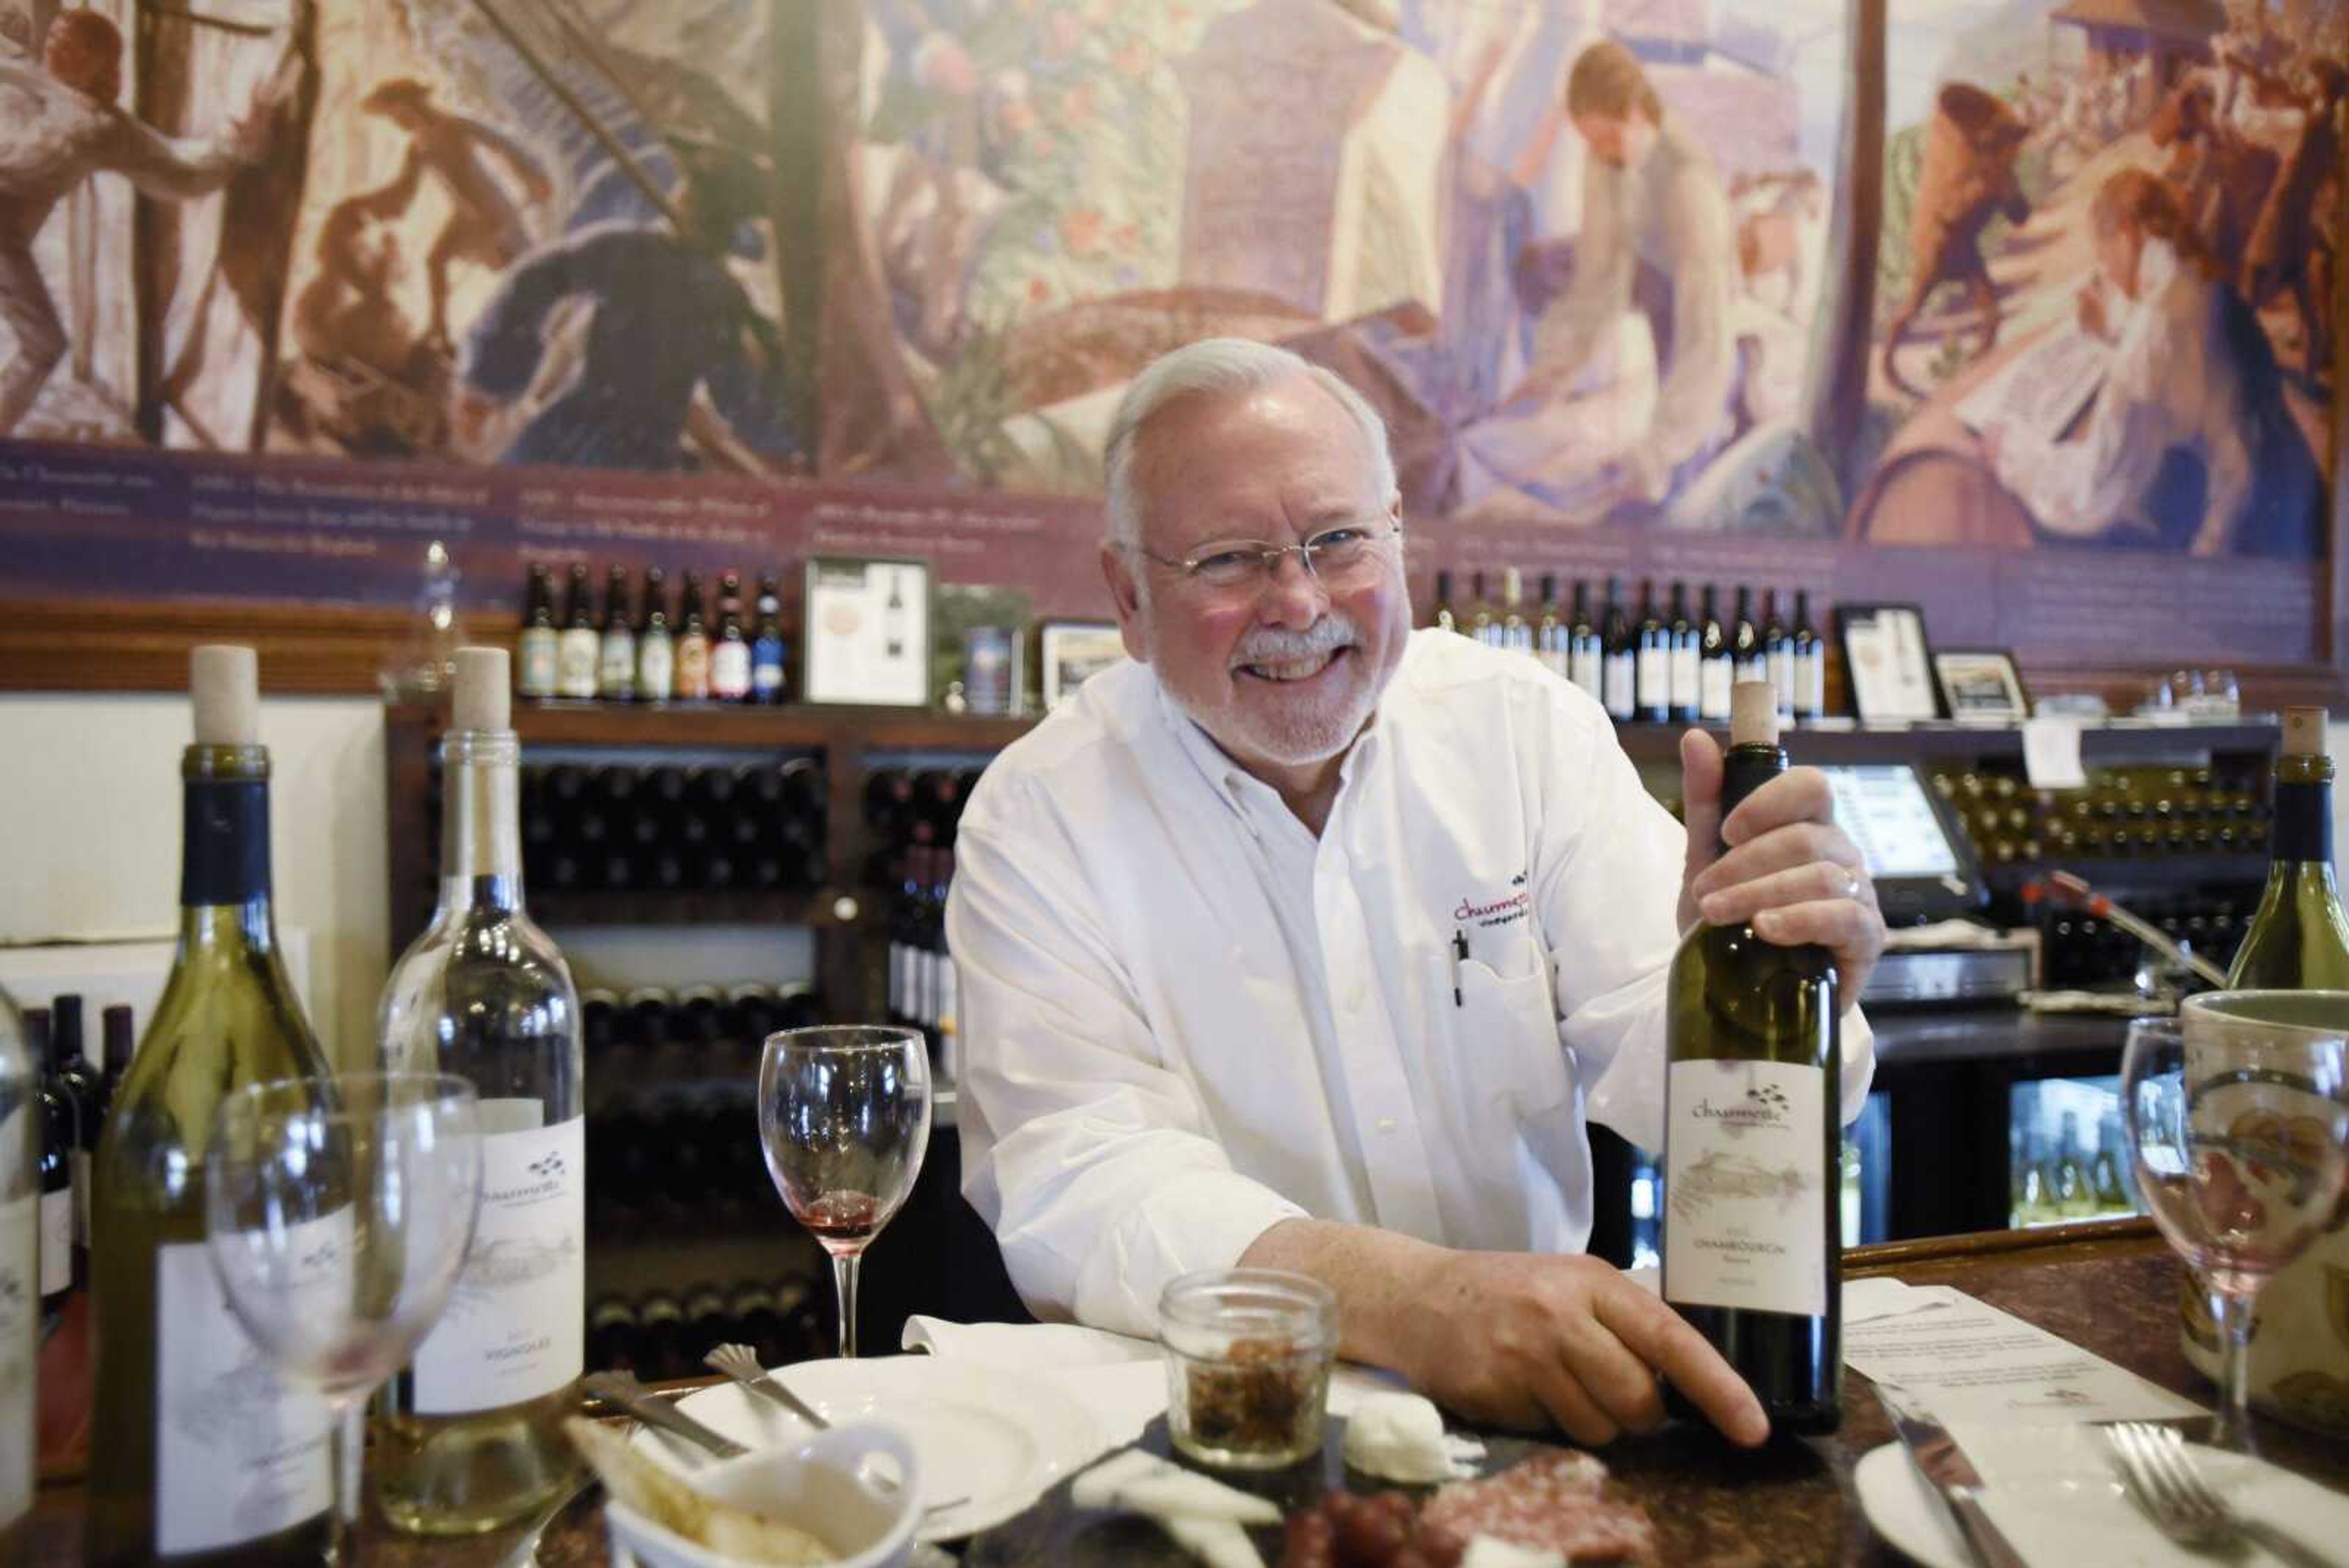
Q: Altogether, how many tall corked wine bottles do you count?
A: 4